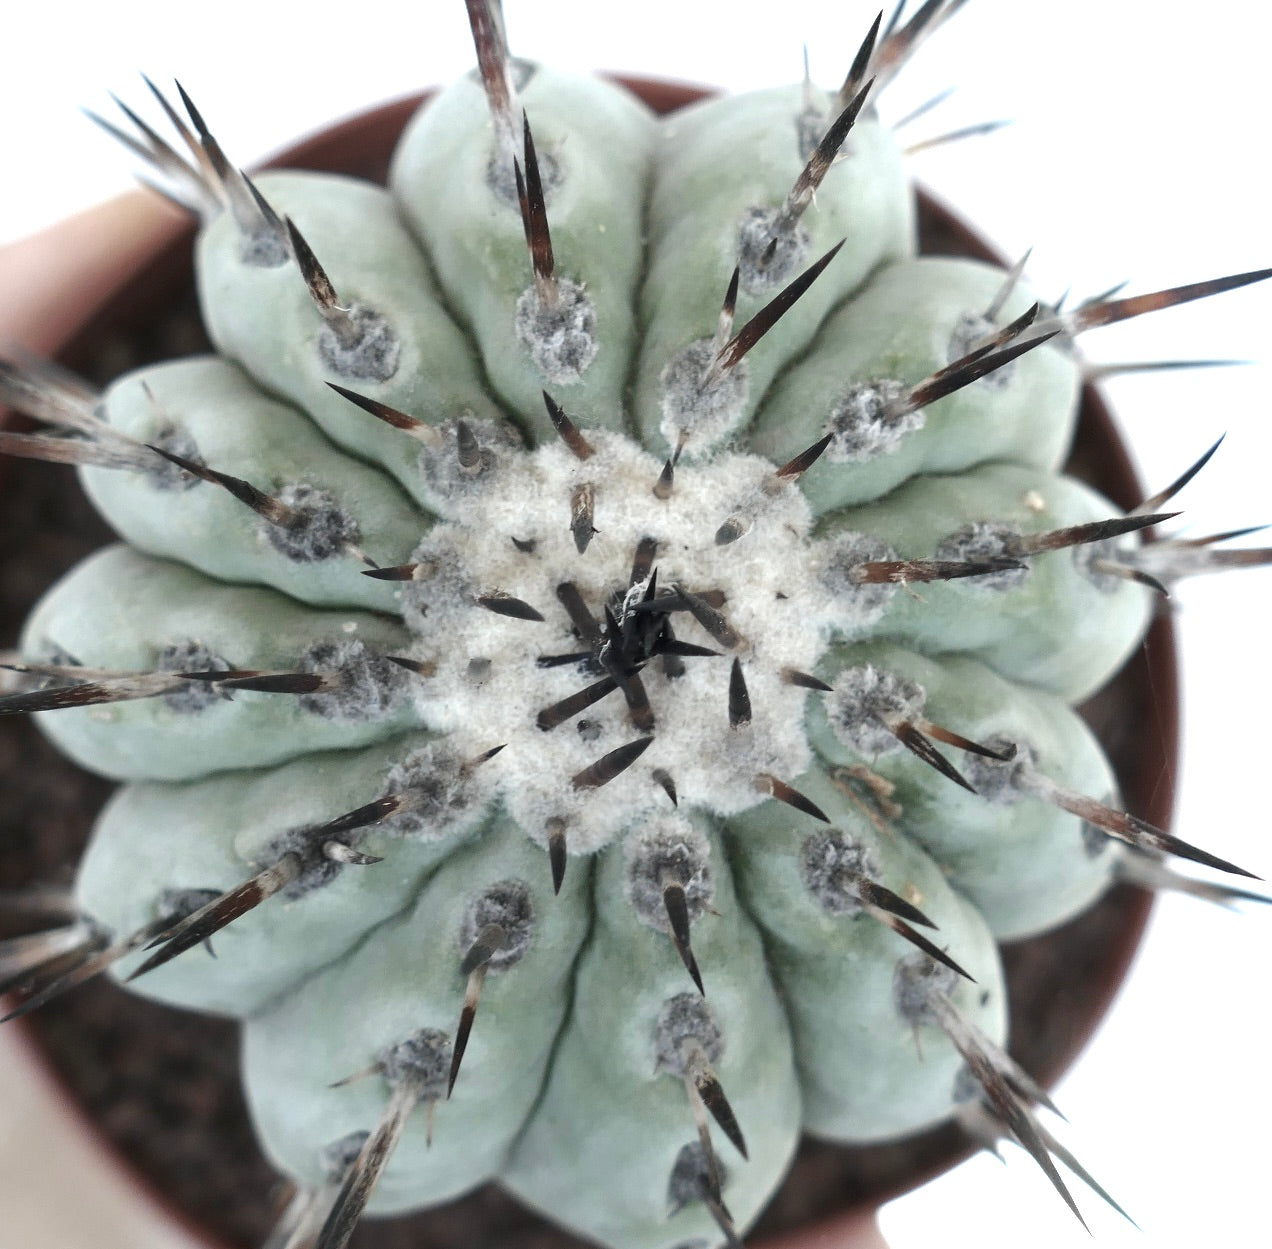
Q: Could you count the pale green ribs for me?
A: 12